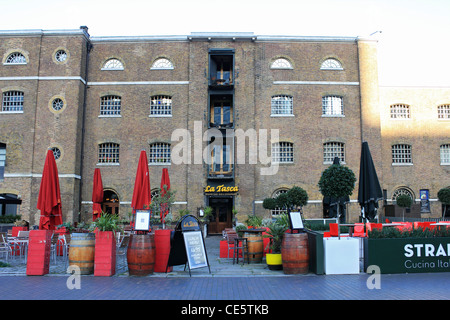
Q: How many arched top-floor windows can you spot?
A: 5